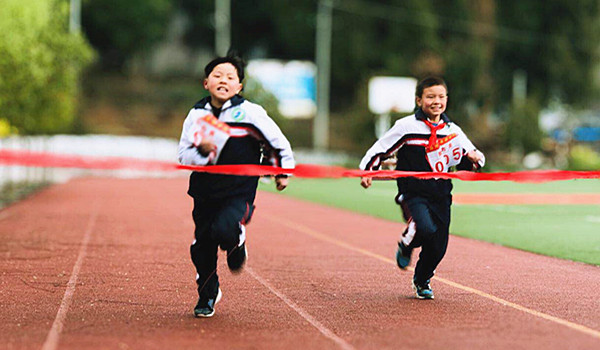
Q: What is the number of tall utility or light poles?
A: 3